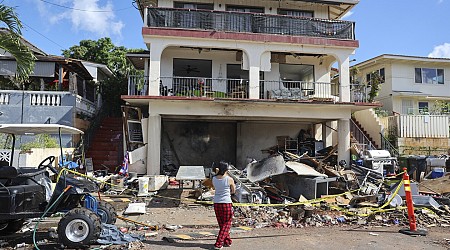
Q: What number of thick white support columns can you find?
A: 5